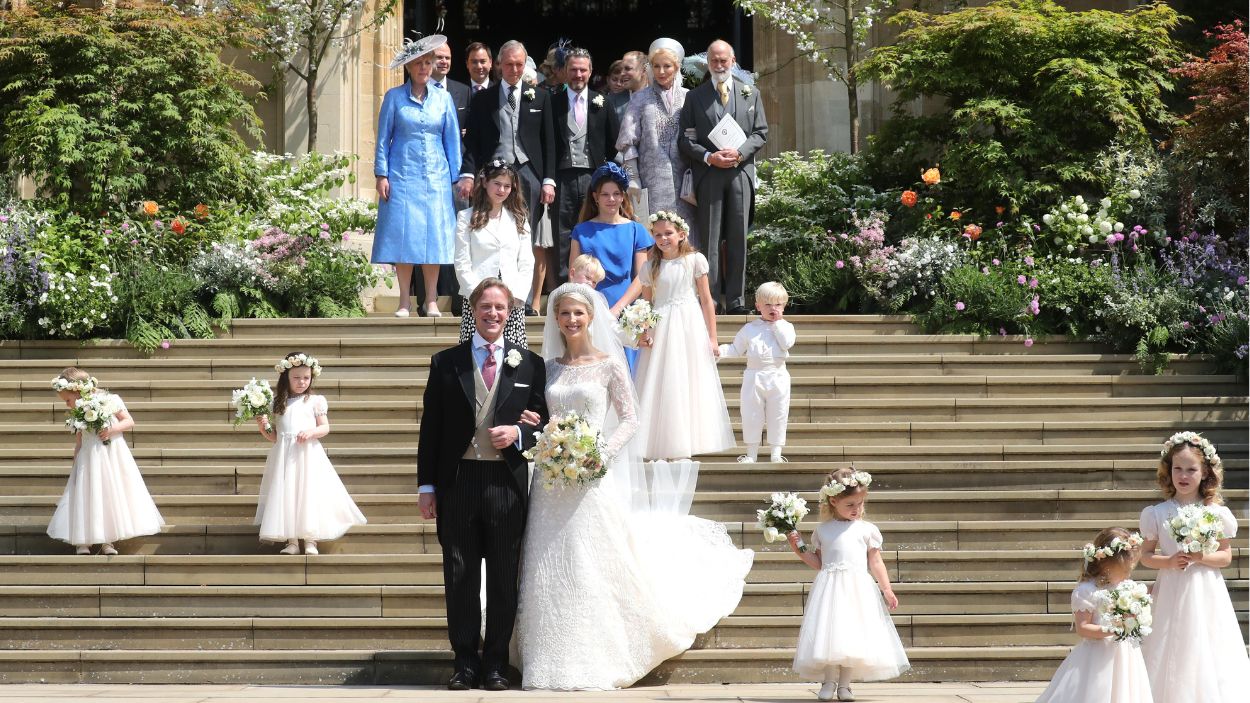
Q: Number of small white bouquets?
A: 6